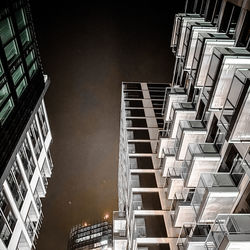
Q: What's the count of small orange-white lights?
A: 2